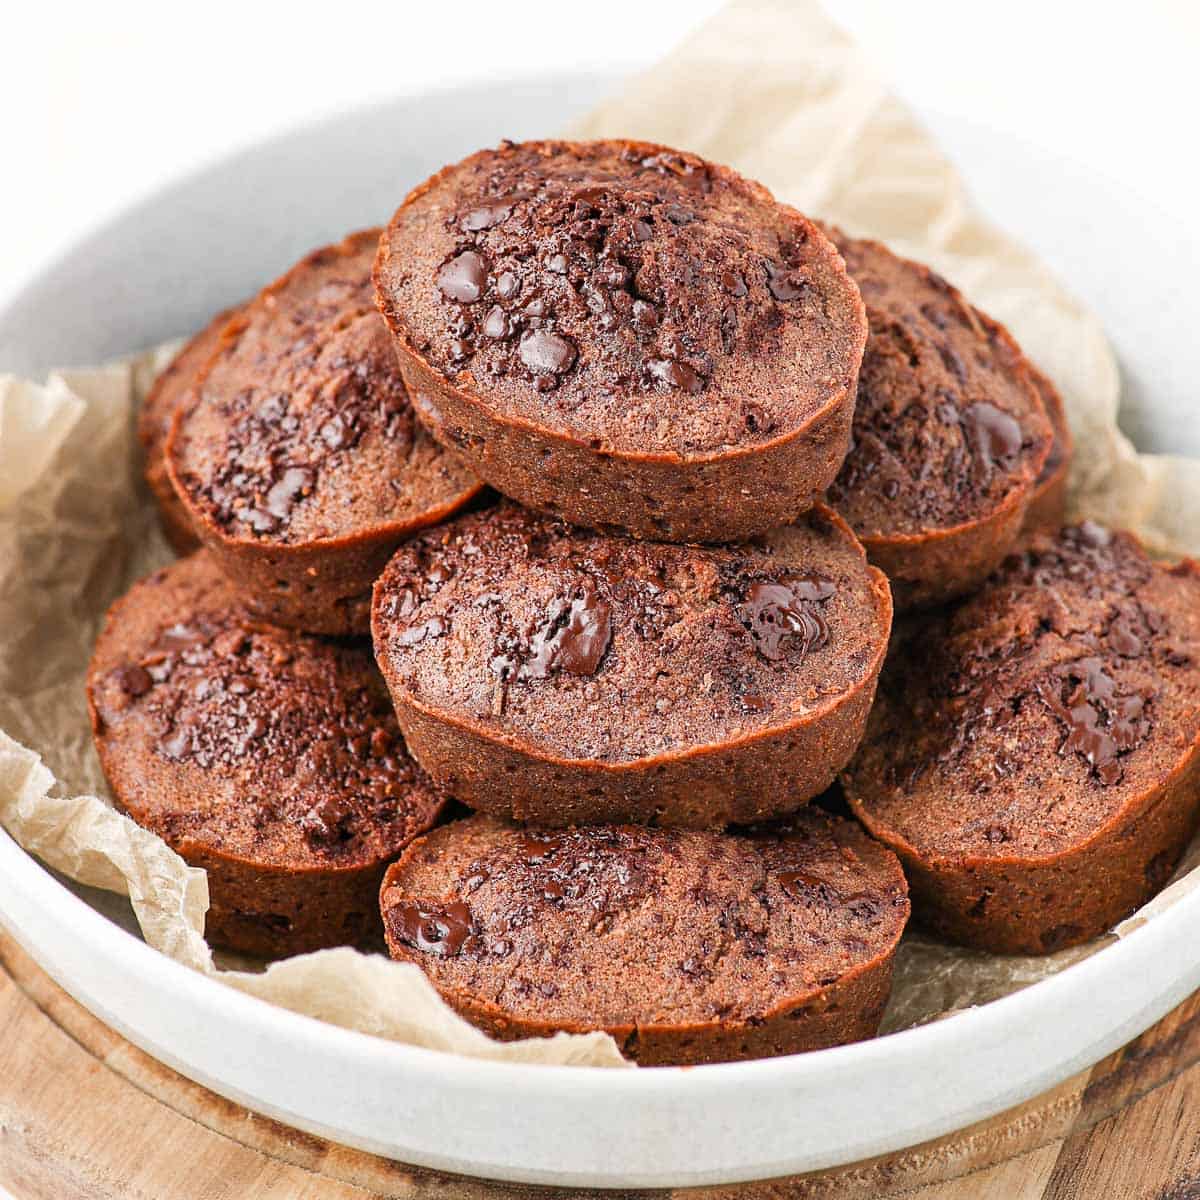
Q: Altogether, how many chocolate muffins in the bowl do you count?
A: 9